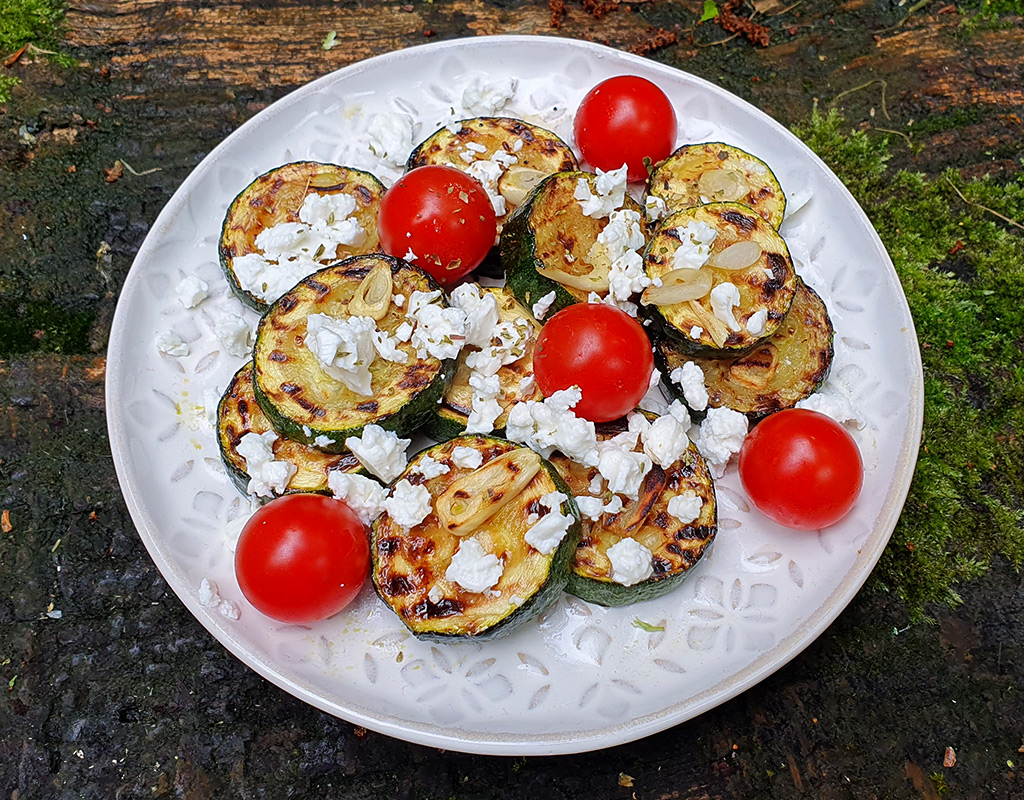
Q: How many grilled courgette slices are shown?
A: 11